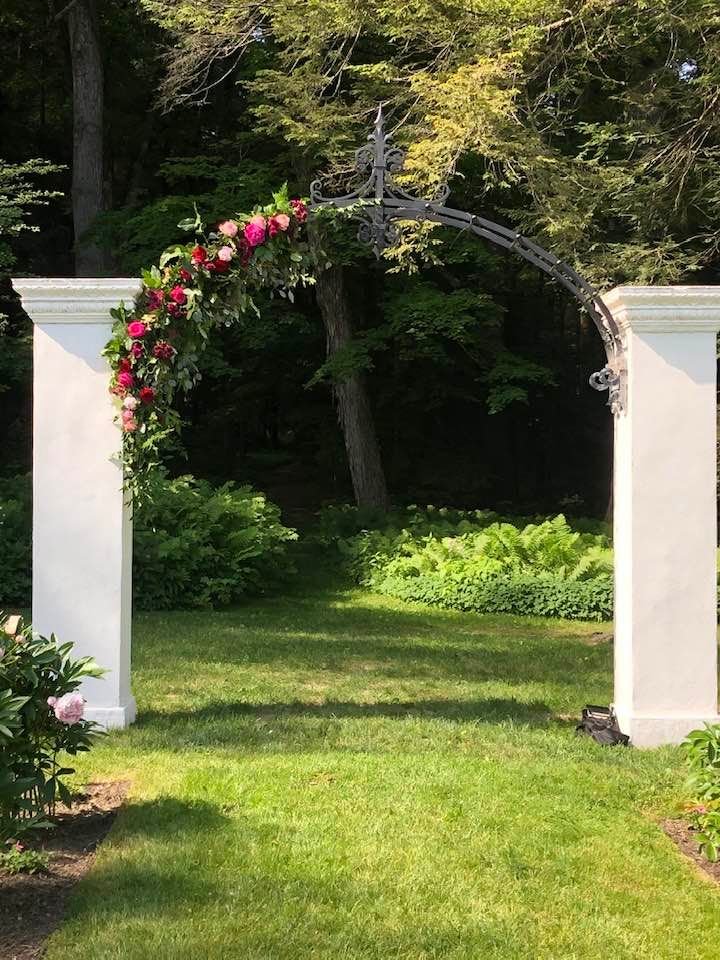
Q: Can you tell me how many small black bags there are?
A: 1